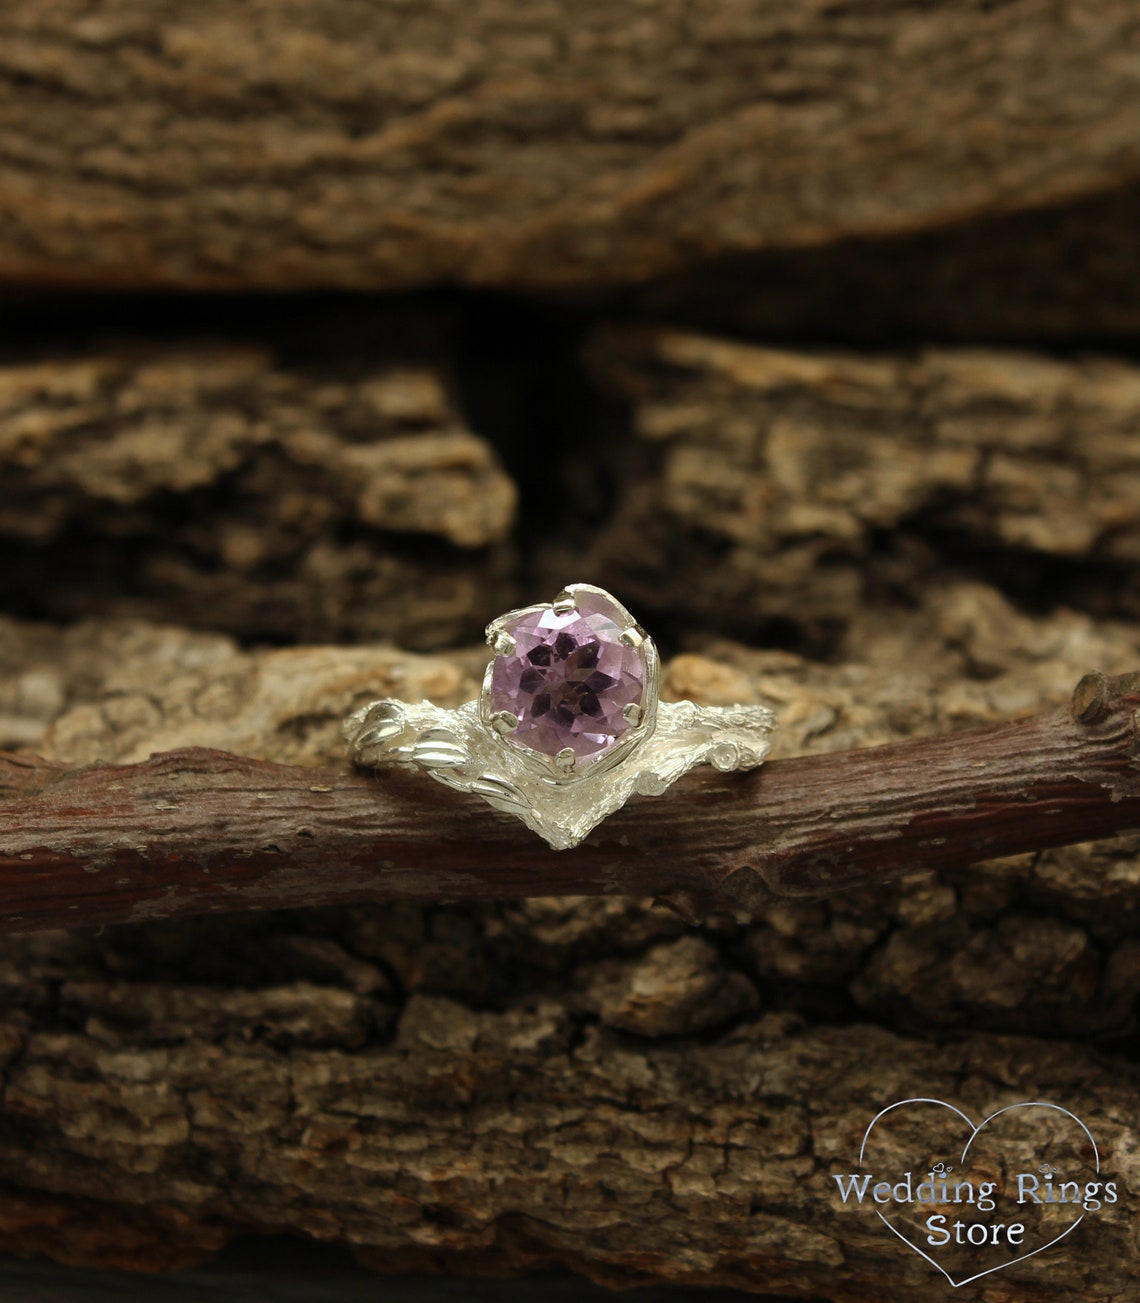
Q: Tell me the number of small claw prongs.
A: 6